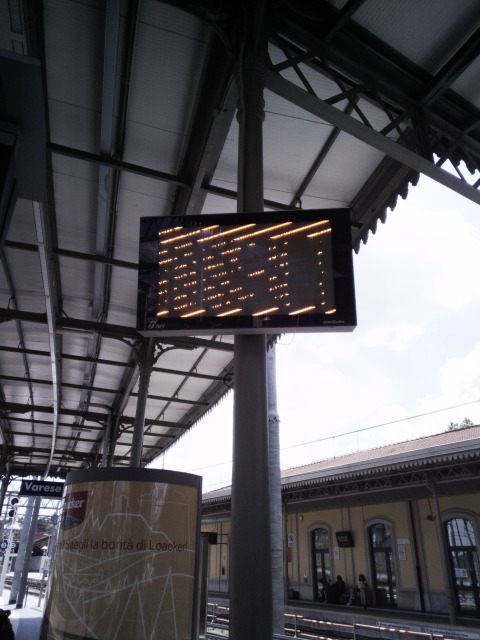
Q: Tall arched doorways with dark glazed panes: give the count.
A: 3